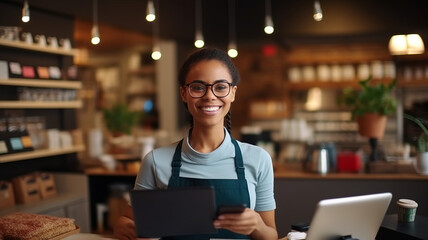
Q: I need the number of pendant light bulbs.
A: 8